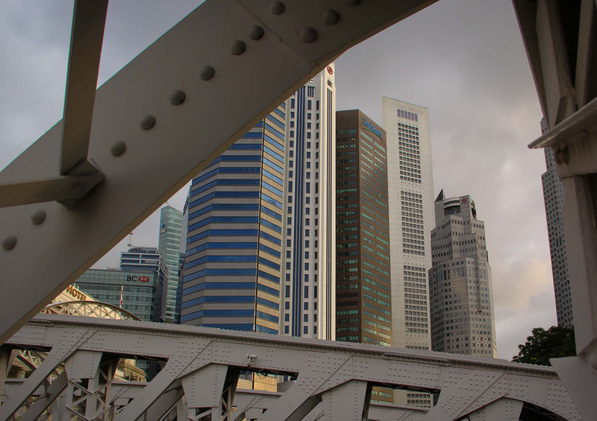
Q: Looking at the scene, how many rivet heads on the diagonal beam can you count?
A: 12